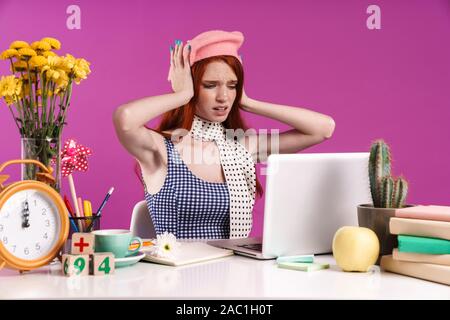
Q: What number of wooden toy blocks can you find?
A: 3